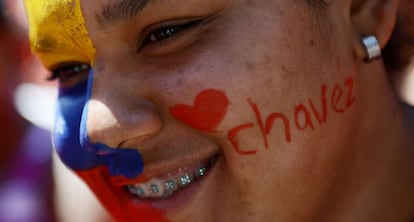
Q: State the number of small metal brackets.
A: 5